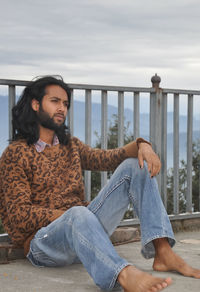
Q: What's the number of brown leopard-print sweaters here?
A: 1